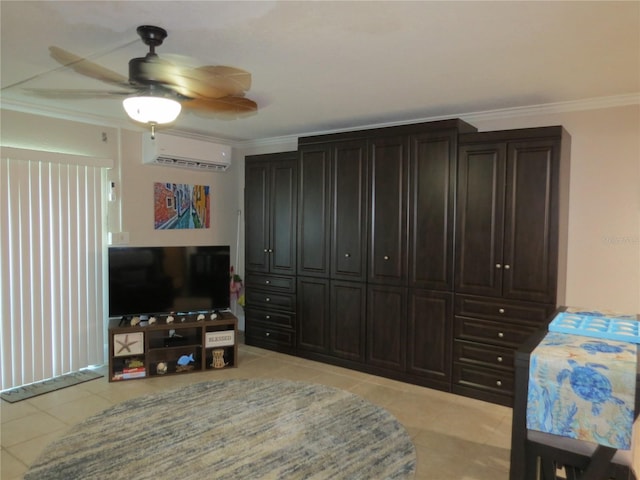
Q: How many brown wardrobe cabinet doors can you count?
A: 12